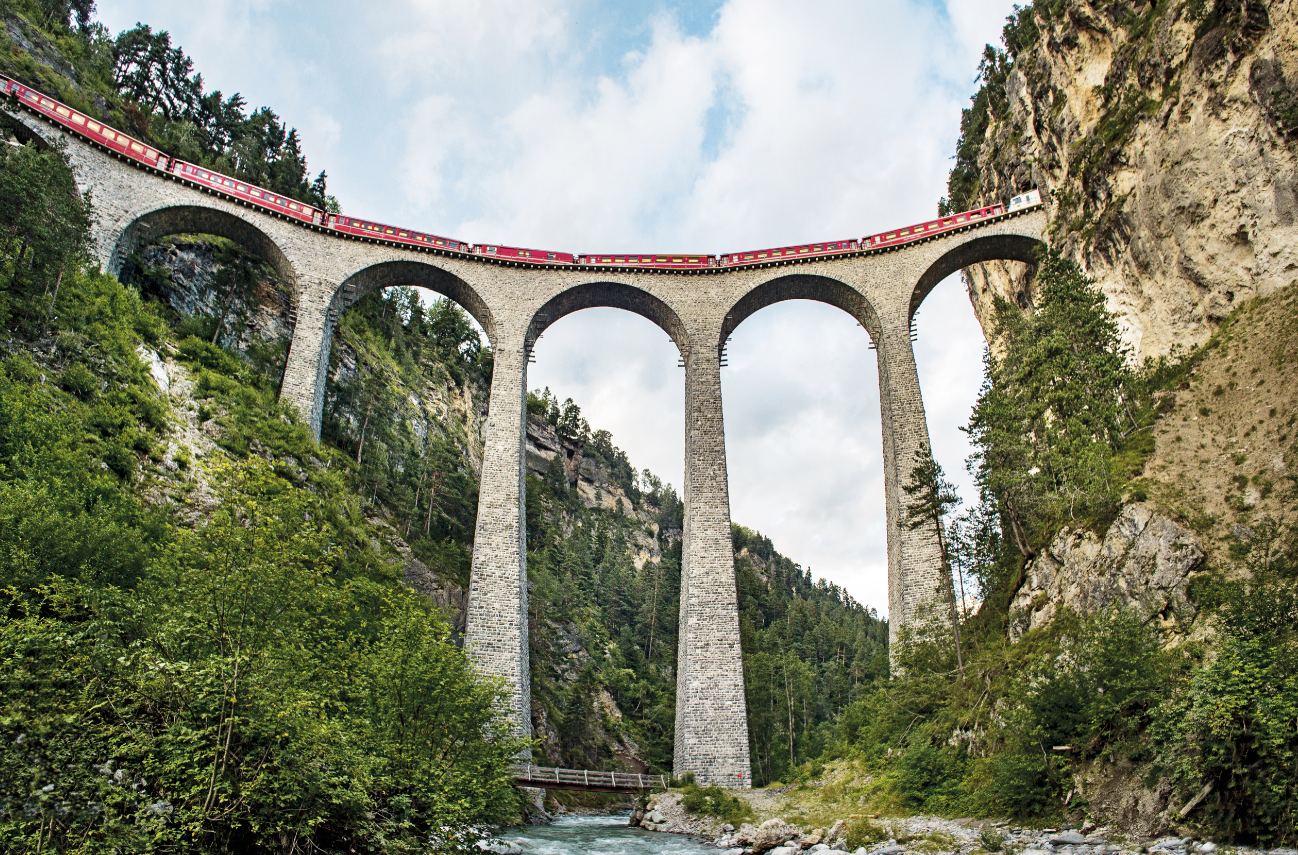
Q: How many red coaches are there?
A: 7